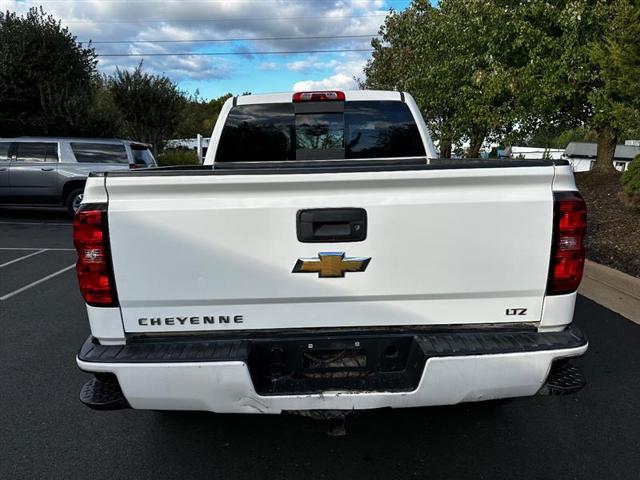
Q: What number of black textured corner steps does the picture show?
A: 2